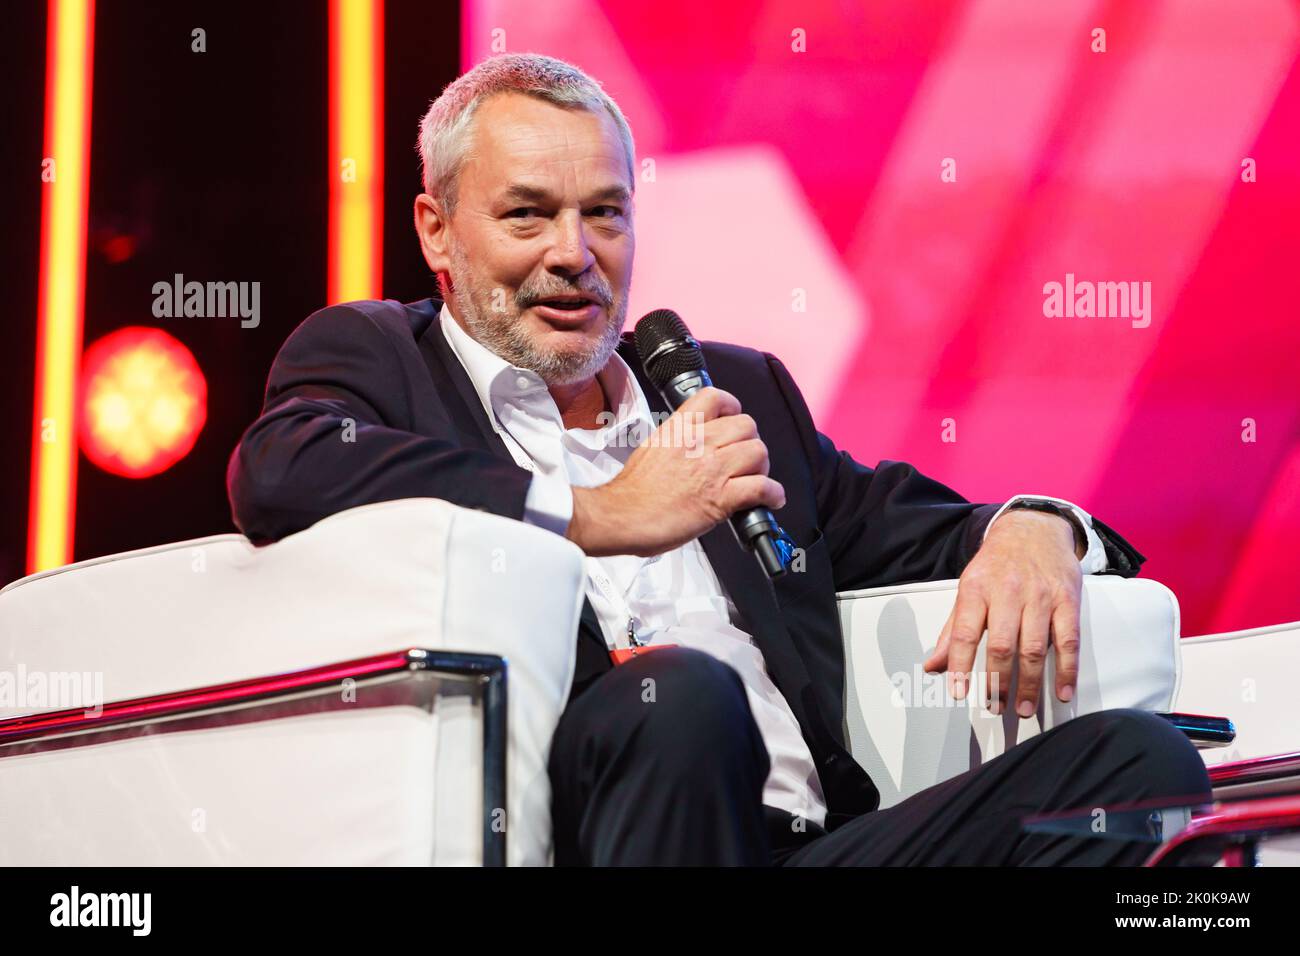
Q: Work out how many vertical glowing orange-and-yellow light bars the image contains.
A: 2